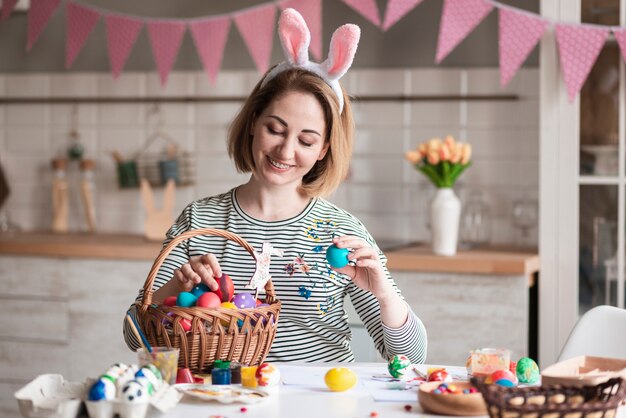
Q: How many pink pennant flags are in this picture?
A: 14